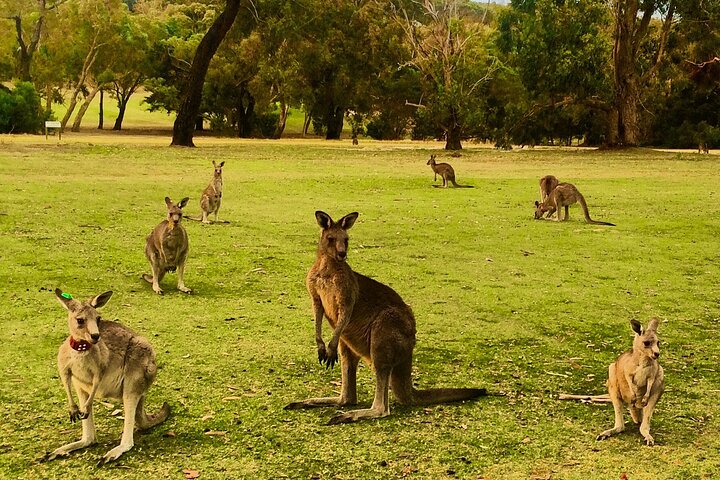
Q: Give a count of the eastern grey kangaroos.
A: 8